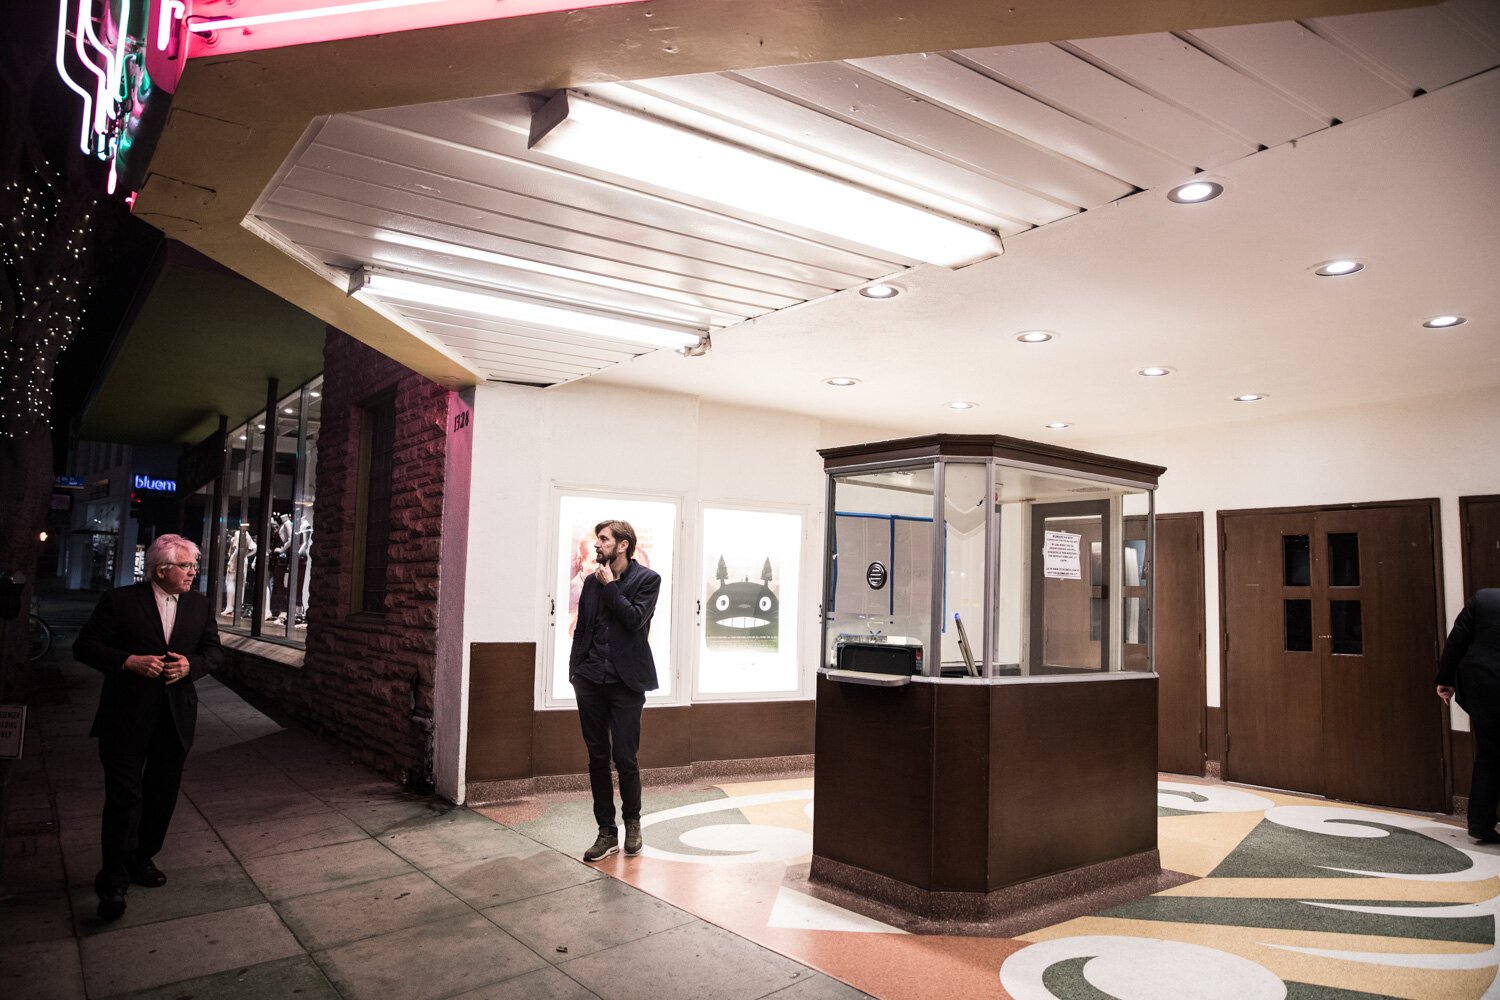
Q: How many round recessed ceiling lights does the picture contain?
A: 10